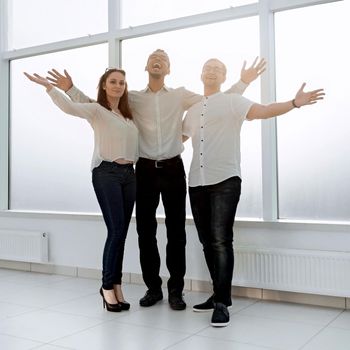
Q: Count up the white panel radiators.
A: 2